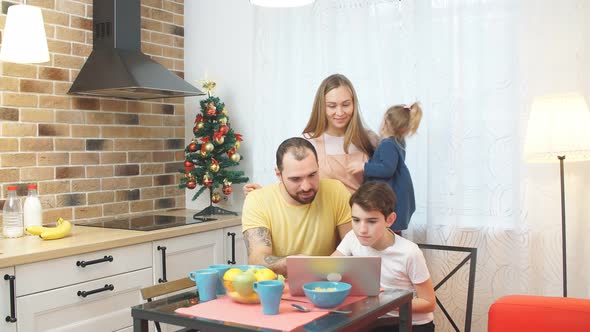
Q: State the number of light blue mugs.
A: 3